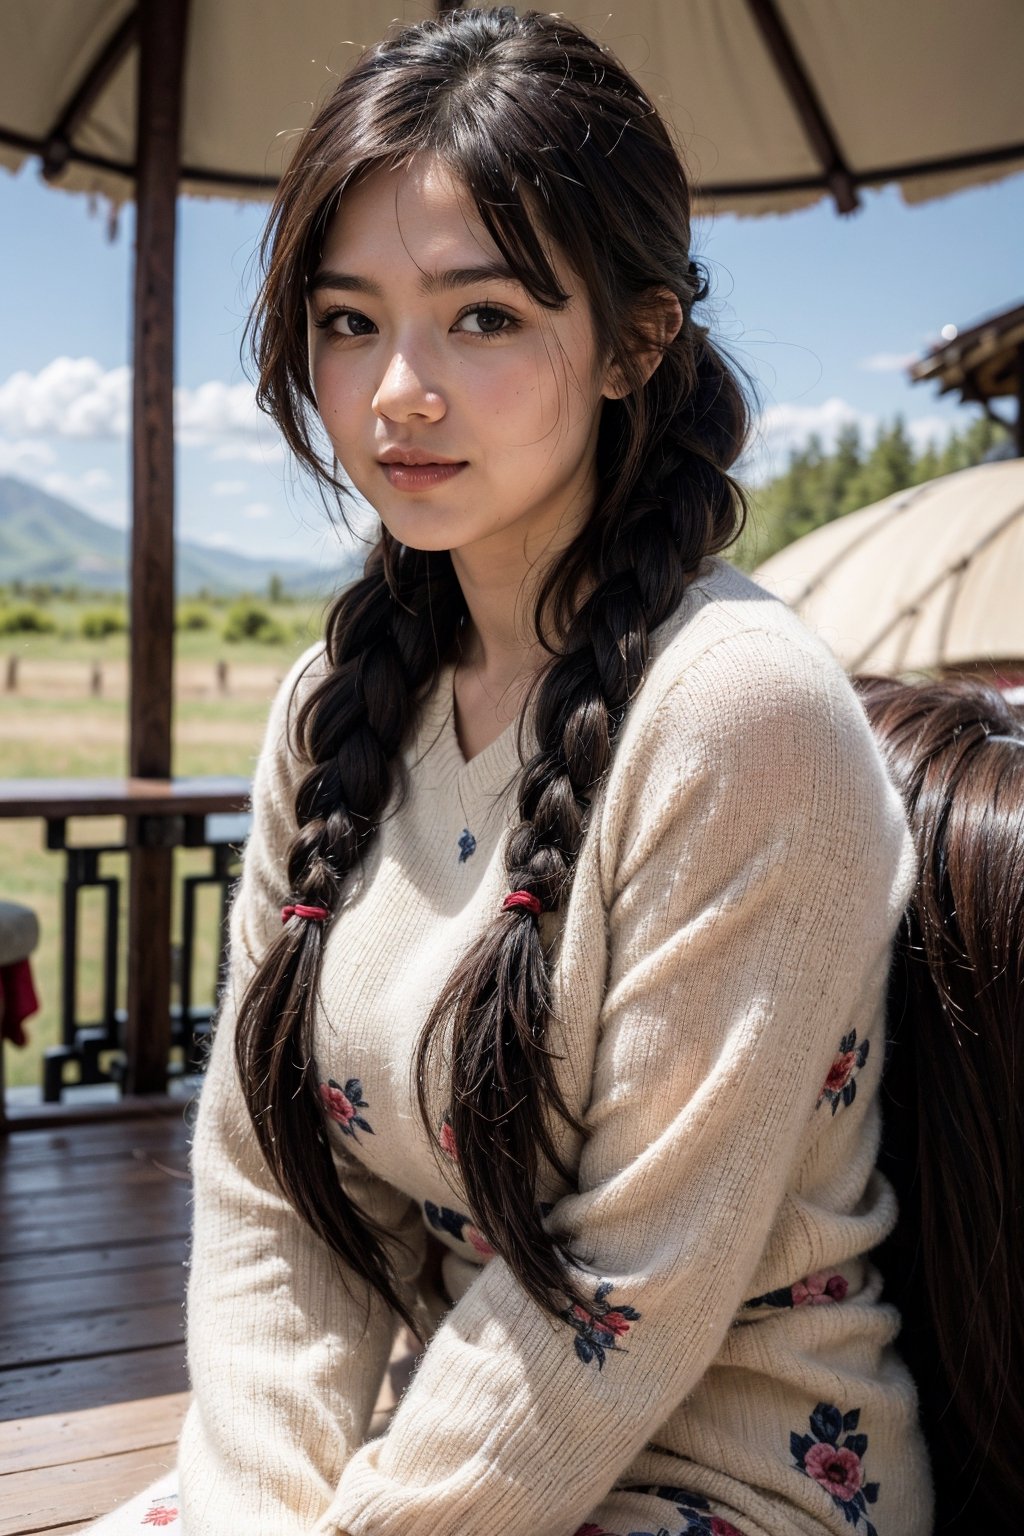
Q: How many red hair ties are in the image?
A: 2